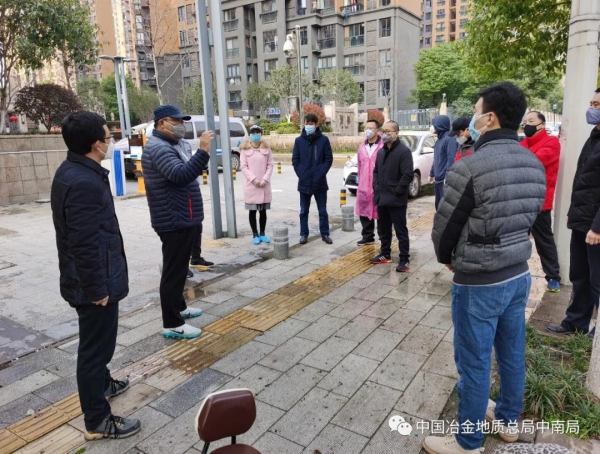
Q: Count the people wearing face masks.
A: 11